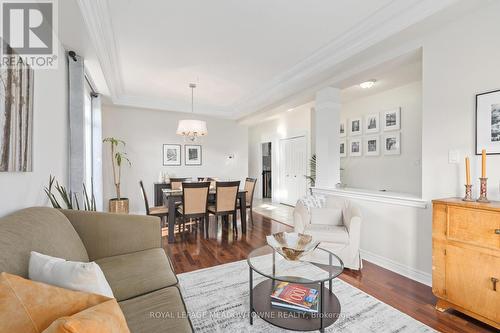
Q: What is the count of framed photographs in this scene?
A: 11